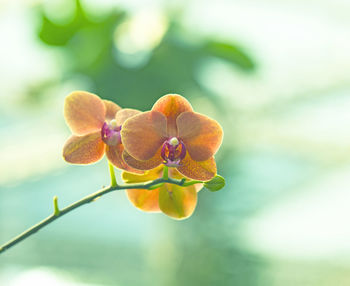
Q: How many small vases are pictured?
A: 0